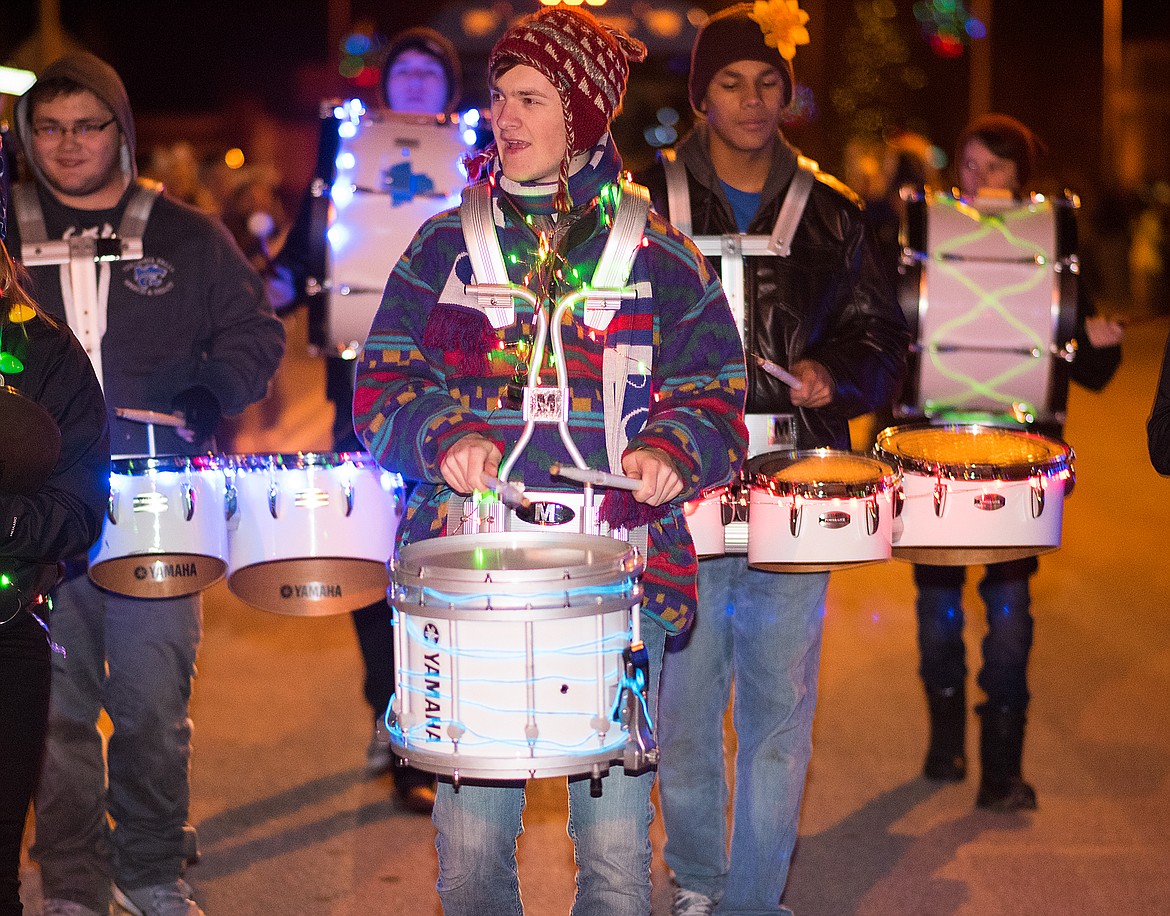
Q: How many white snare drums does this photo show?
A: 1